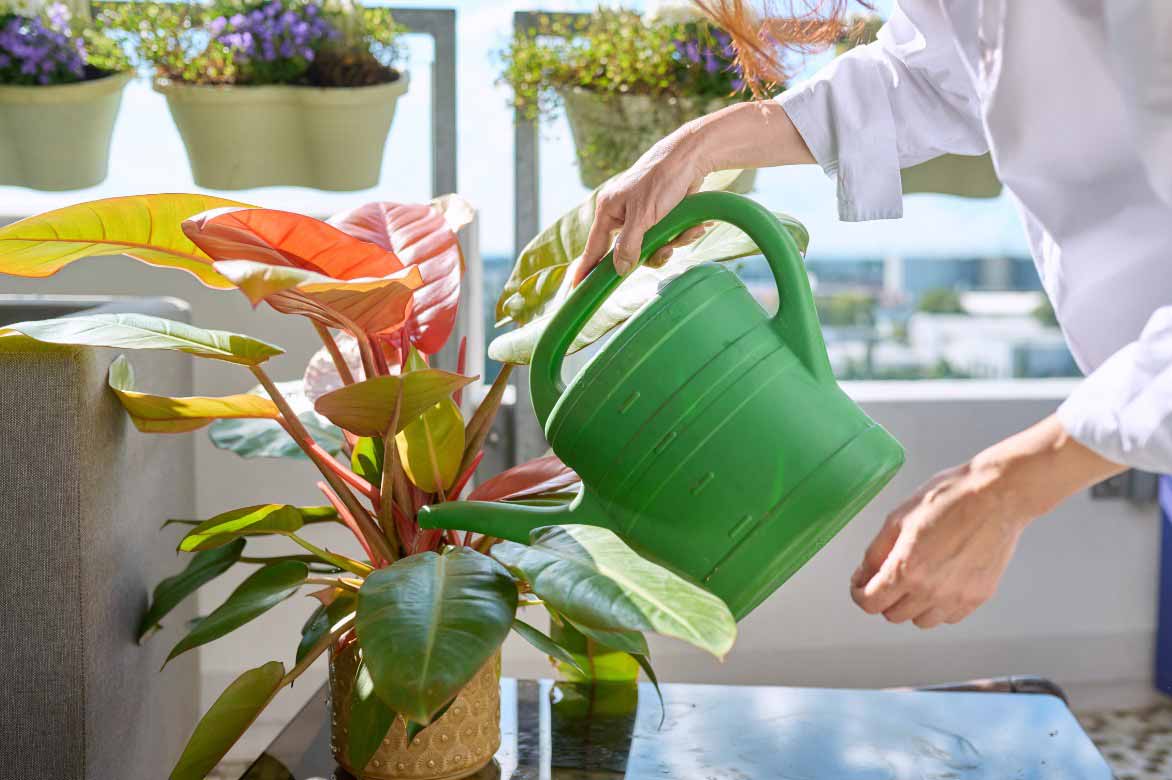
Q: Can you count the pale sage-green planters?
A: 4